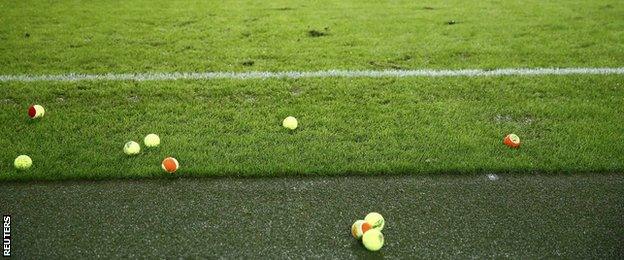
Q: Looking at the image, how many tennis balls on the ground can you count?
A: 10